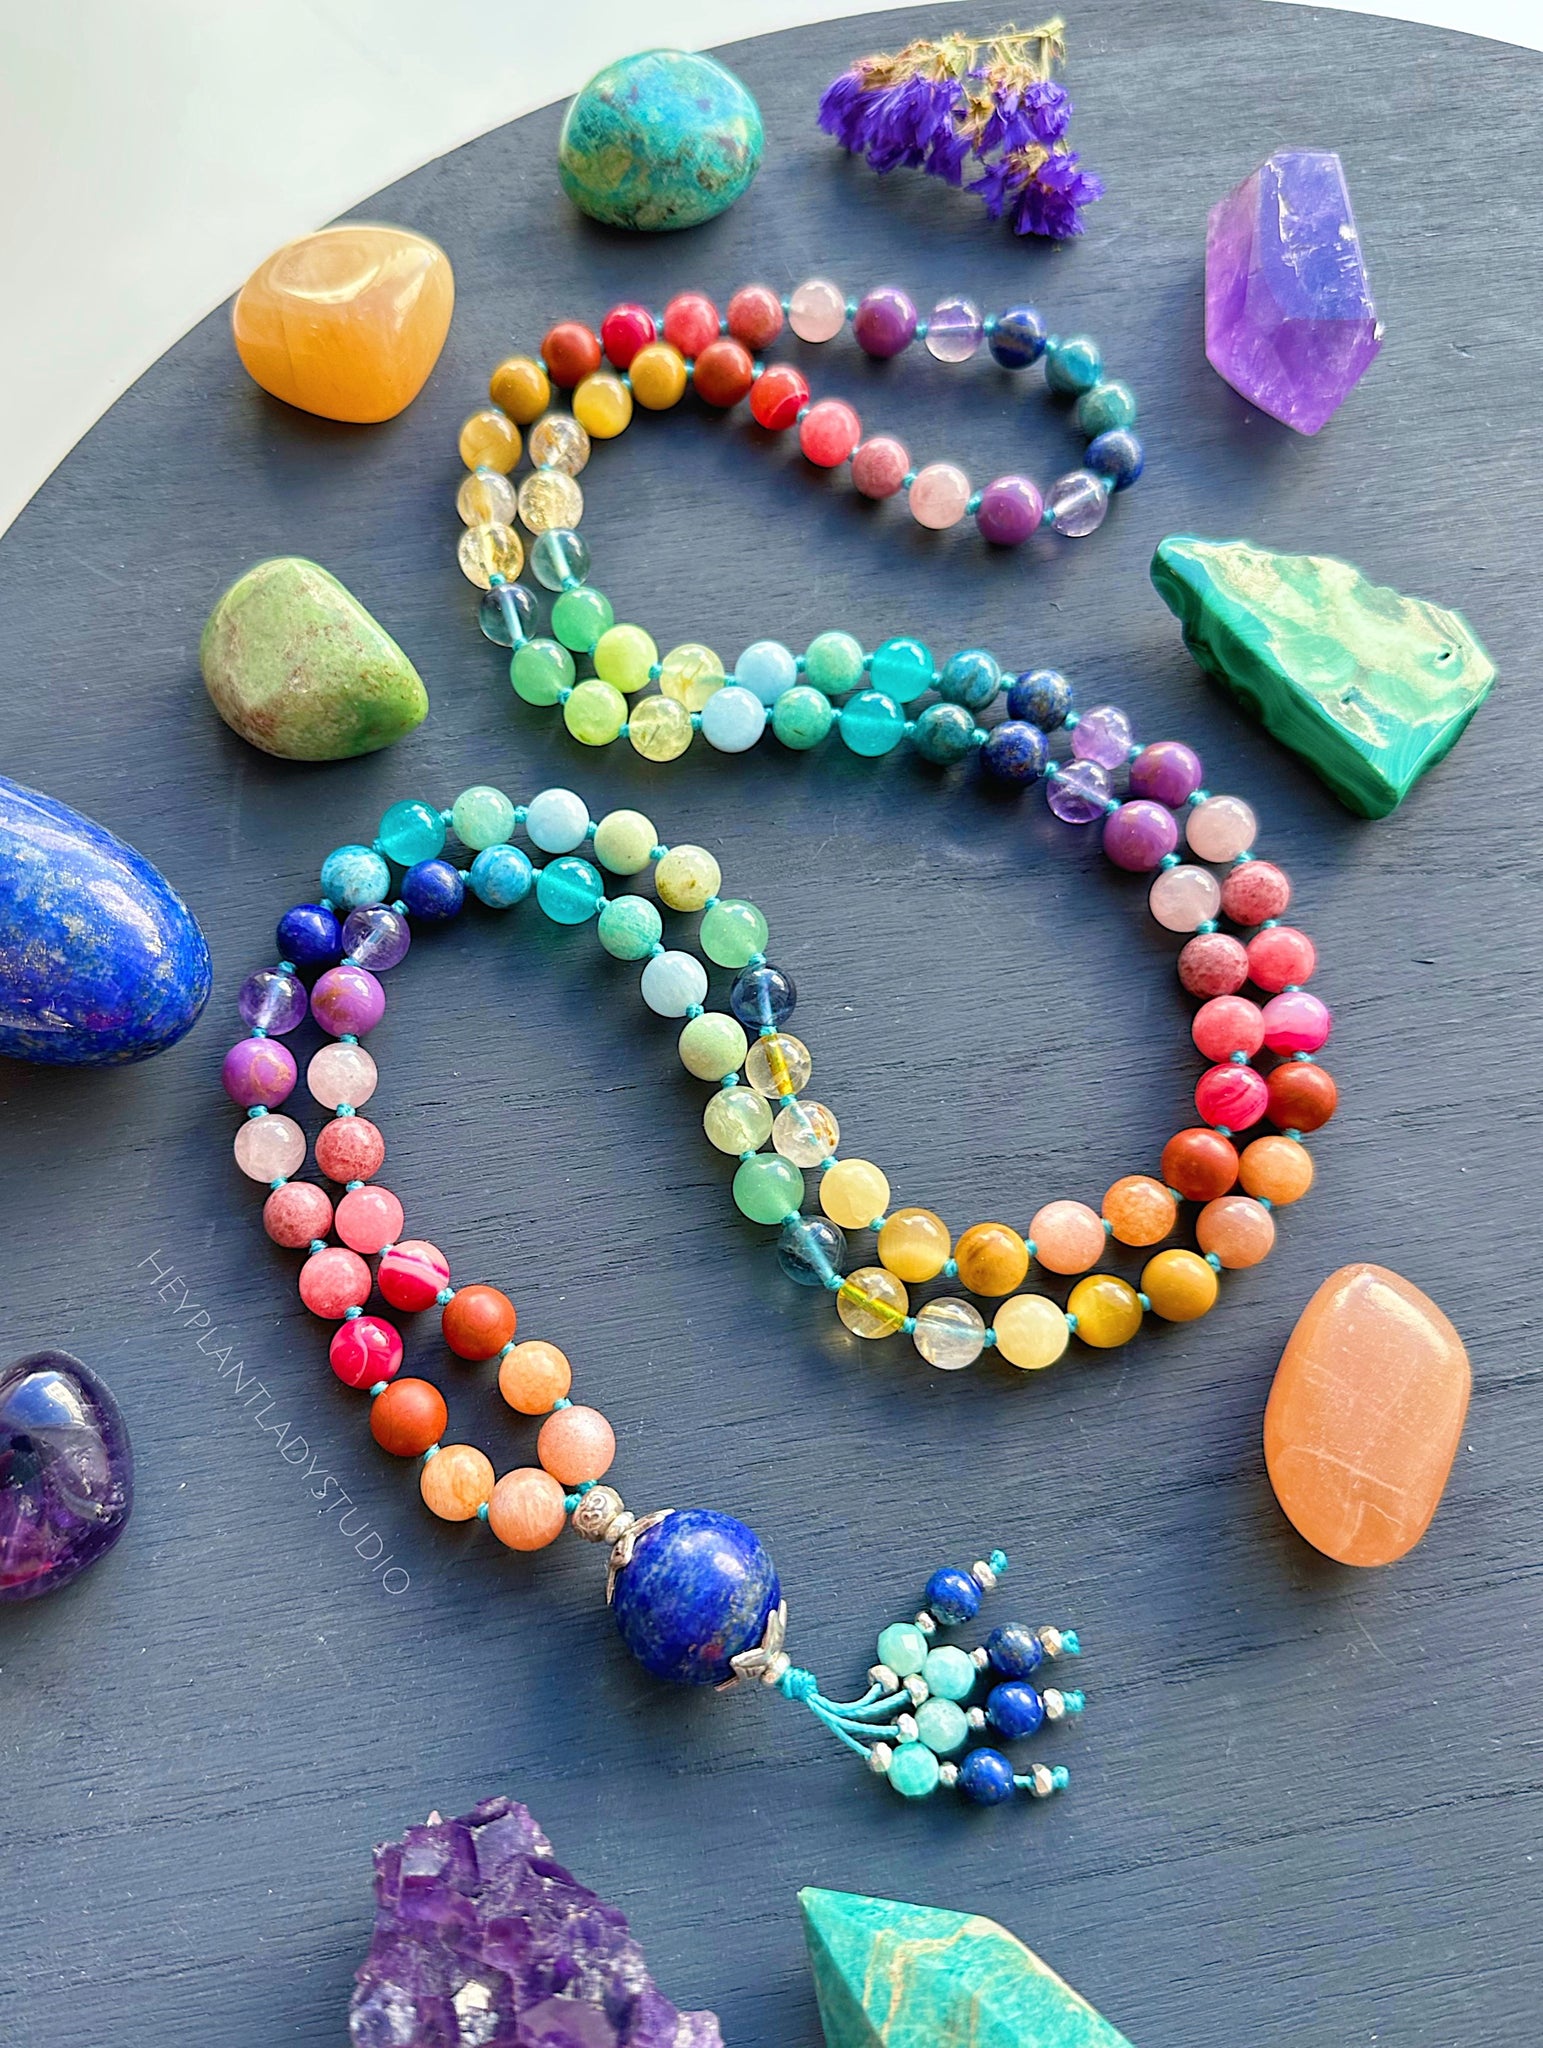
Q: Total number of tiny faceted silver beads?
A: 12